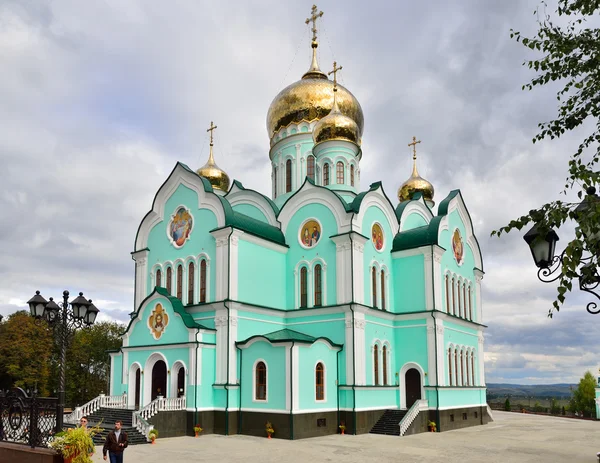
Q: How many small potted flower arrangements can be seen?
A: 5